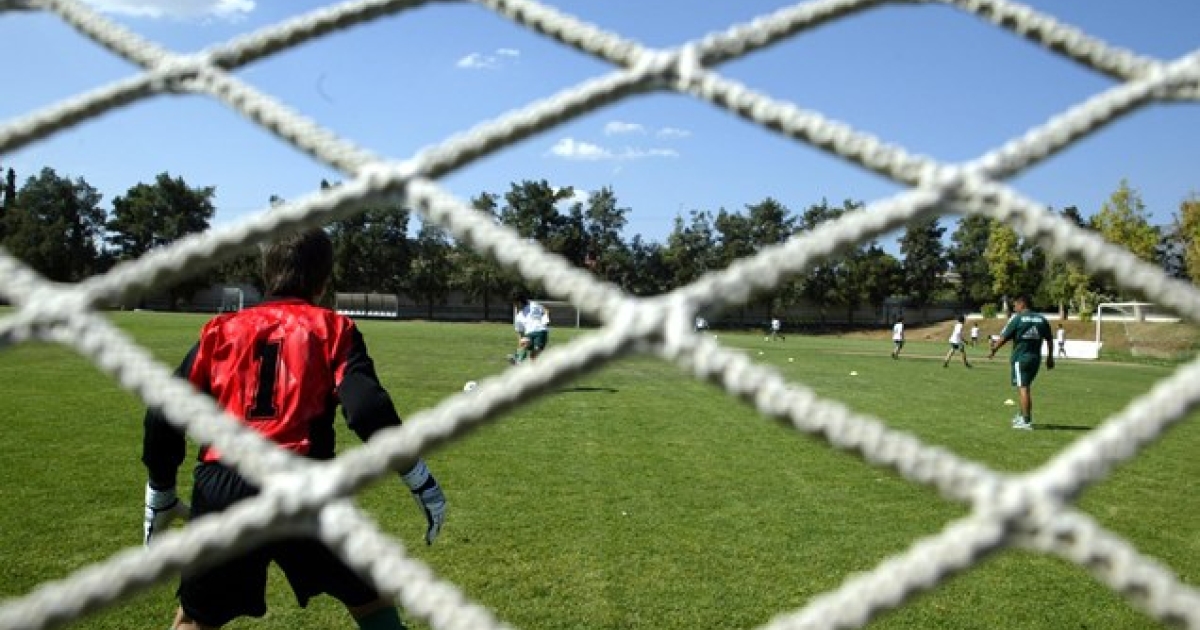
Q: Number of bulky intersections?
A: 9